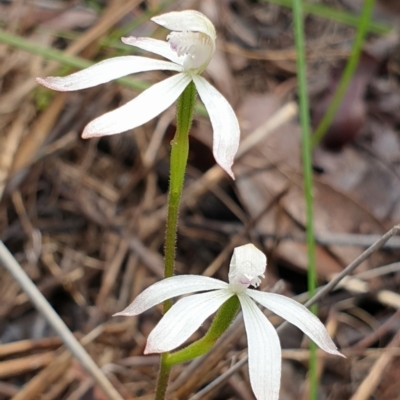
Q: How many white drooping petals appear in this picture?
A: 8